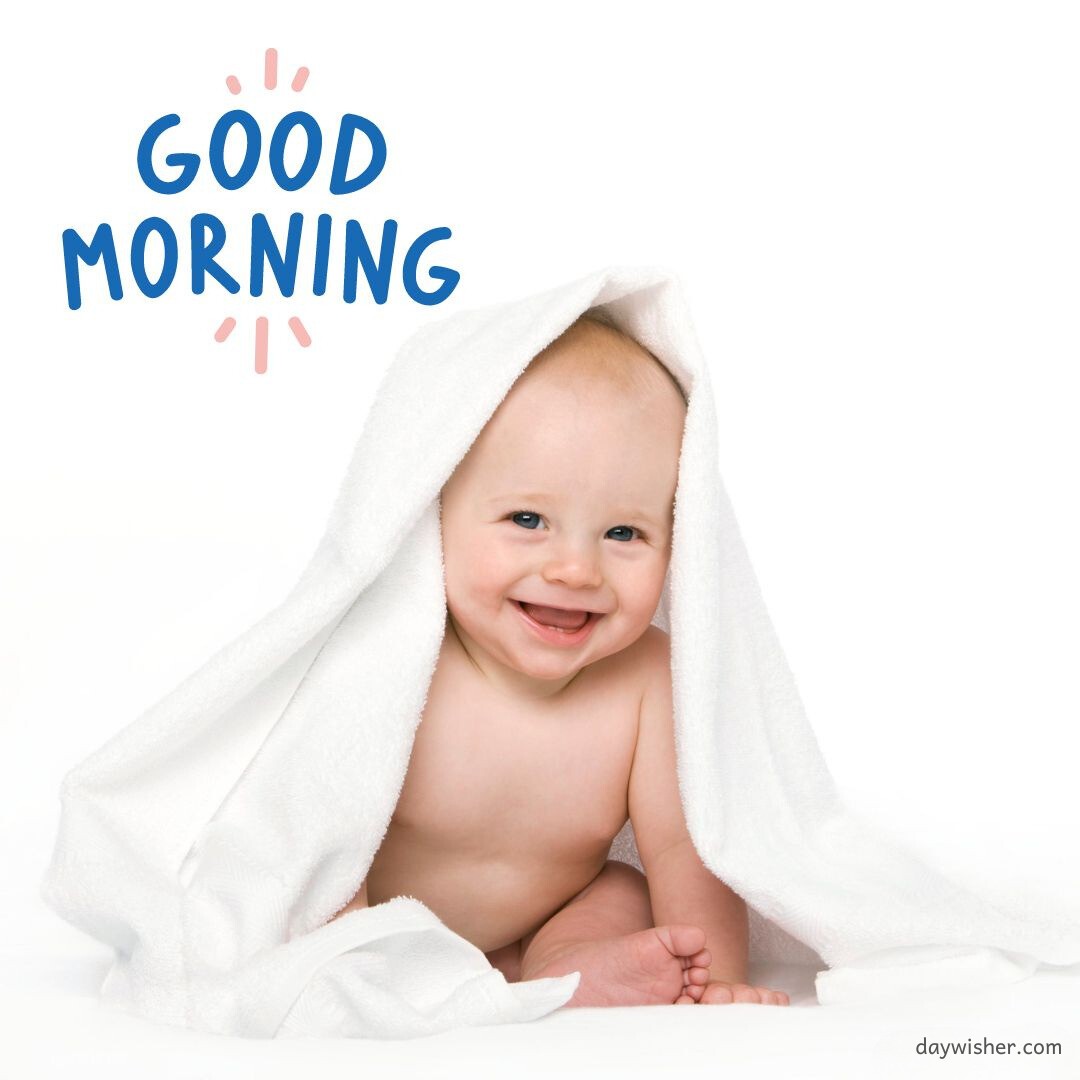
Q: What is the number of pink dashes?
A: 6